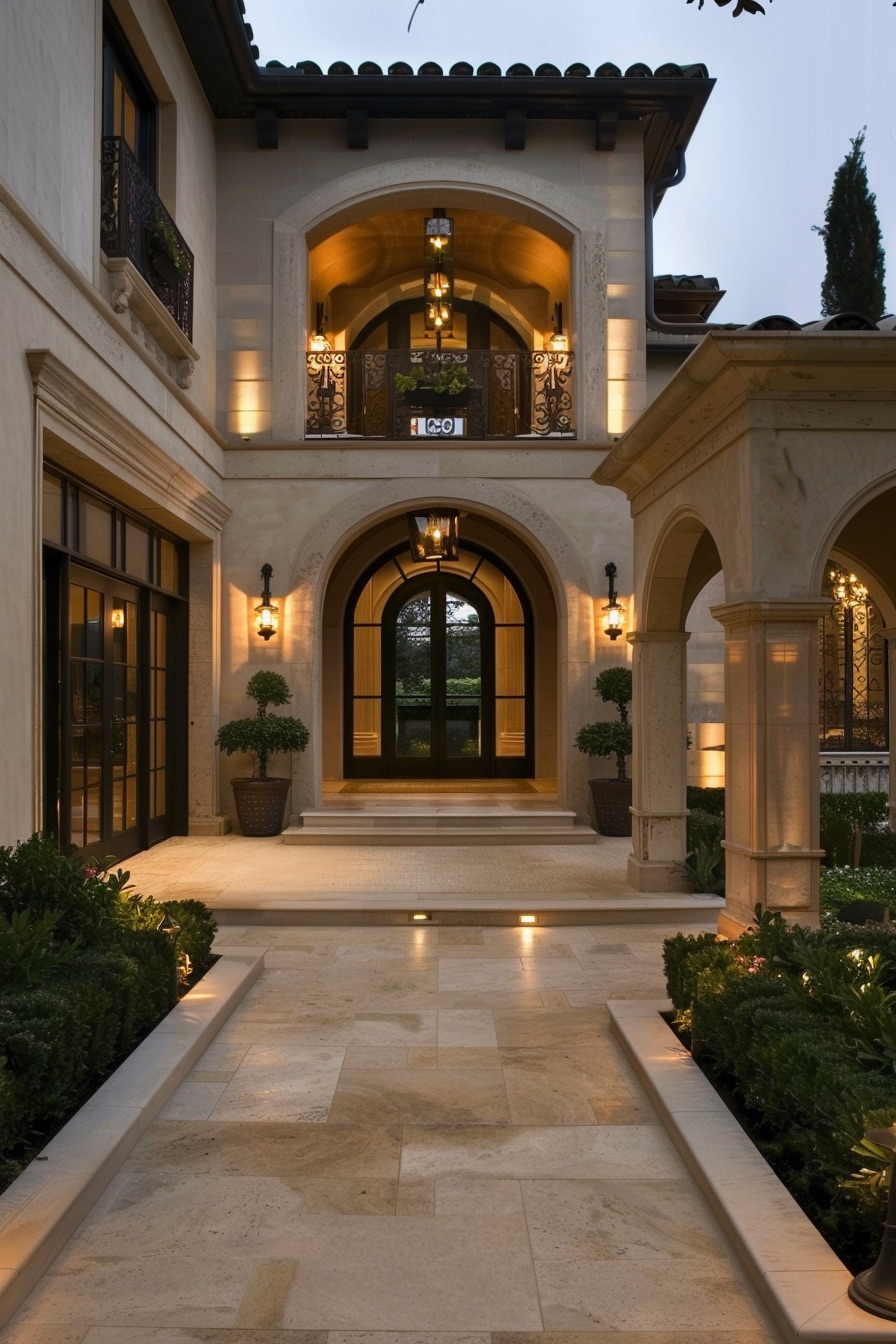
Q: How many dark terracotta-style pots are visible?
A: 2